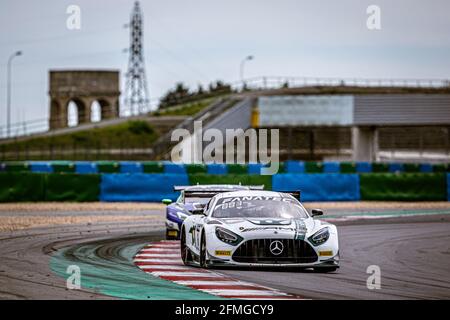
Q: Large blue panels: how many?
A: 2